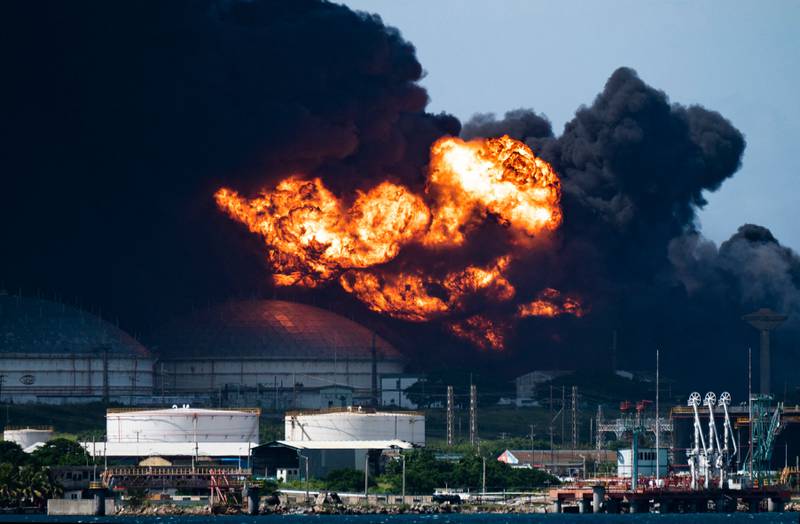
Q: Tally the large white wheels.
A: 3